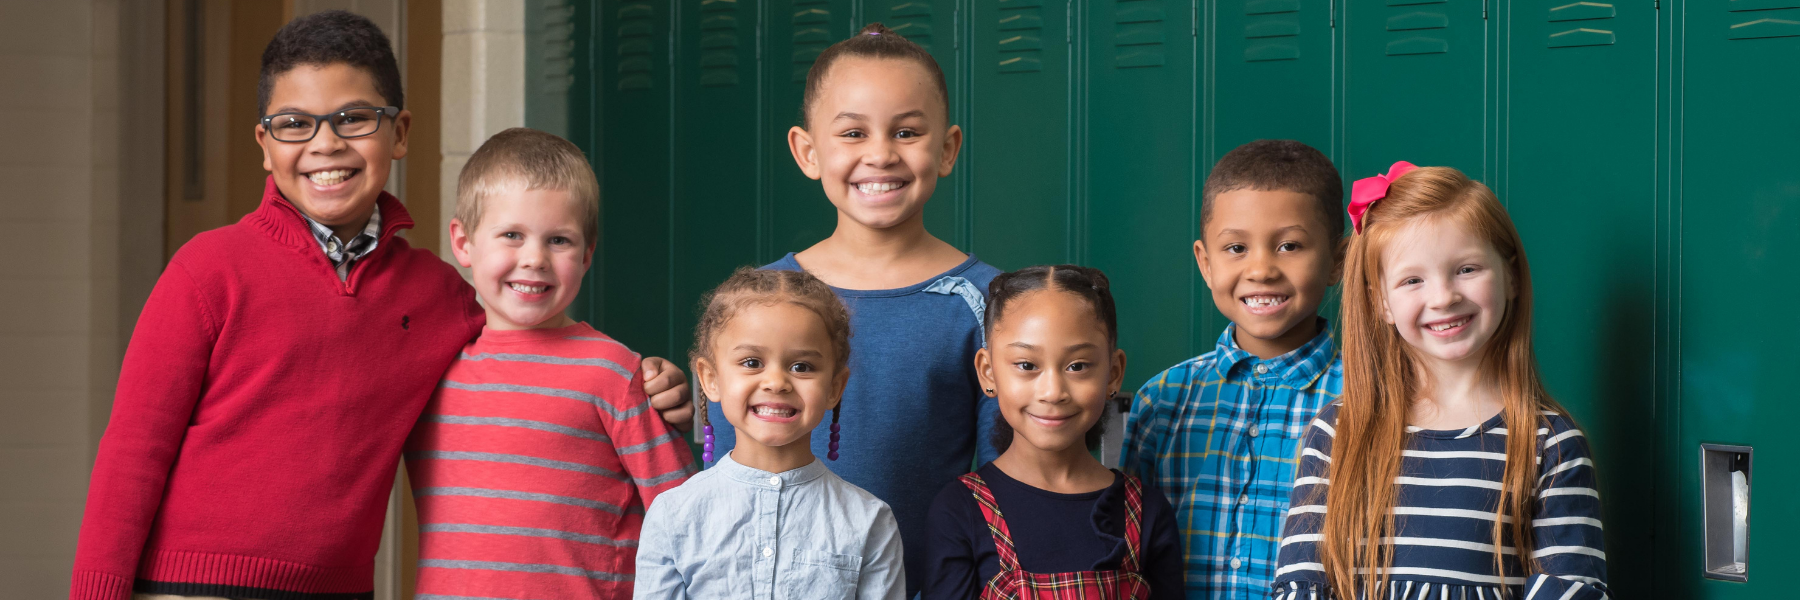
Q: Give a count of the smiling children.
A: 7